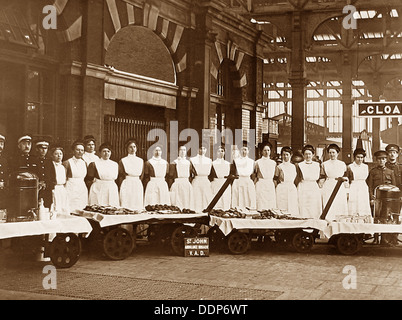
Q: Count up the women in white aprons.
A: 15